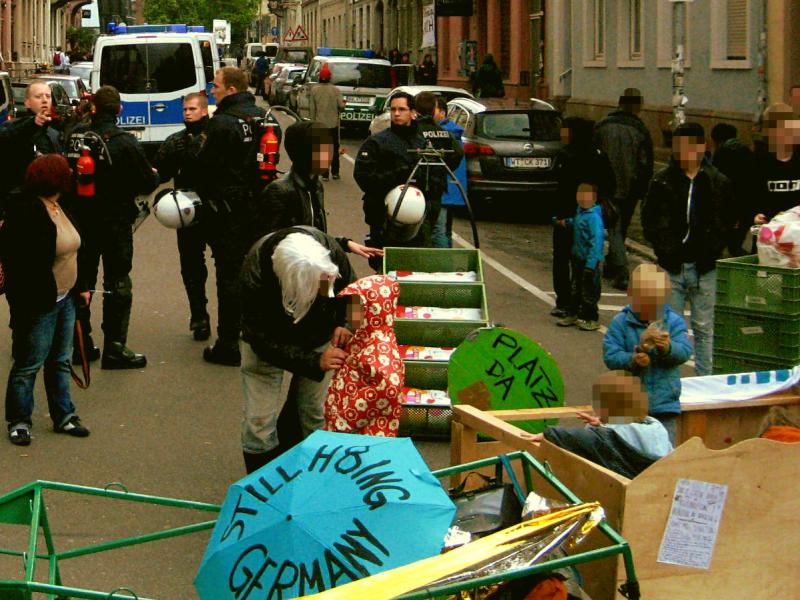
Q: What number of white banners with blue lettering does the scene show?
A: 1